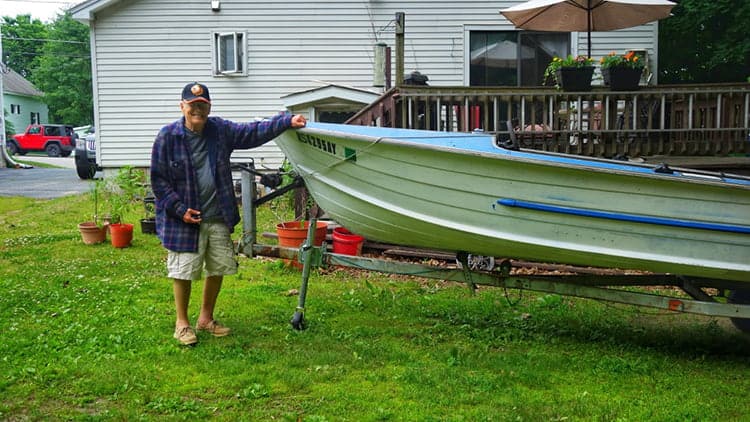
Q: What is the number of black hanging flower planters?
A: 2